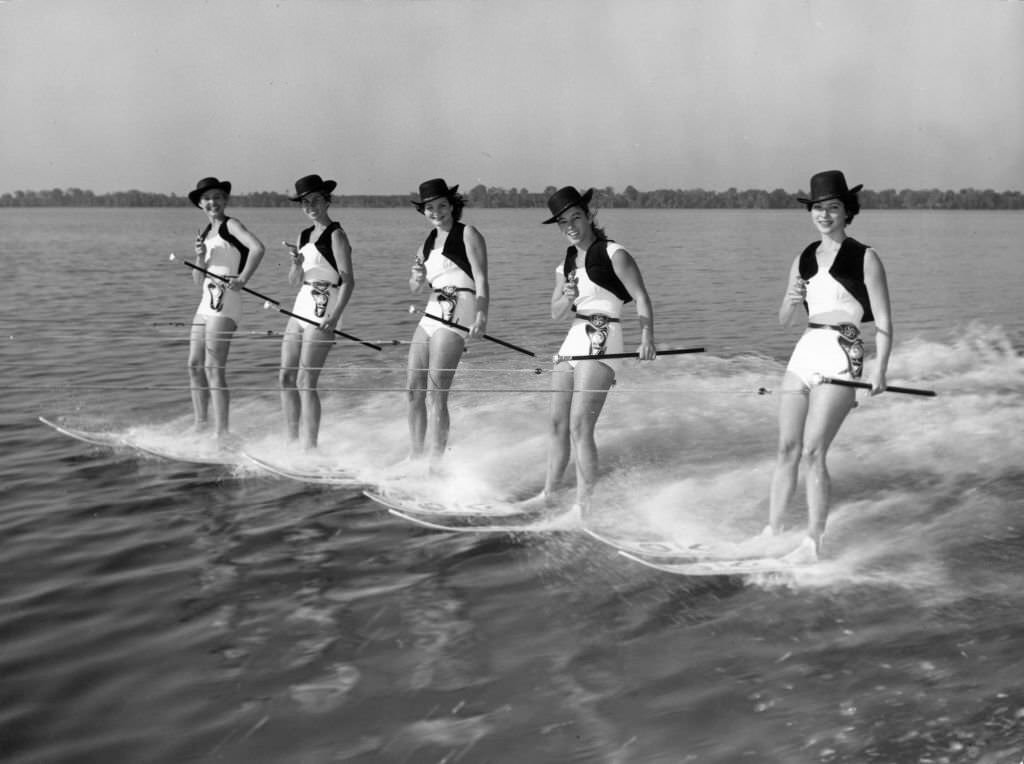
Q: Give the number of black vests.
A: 5